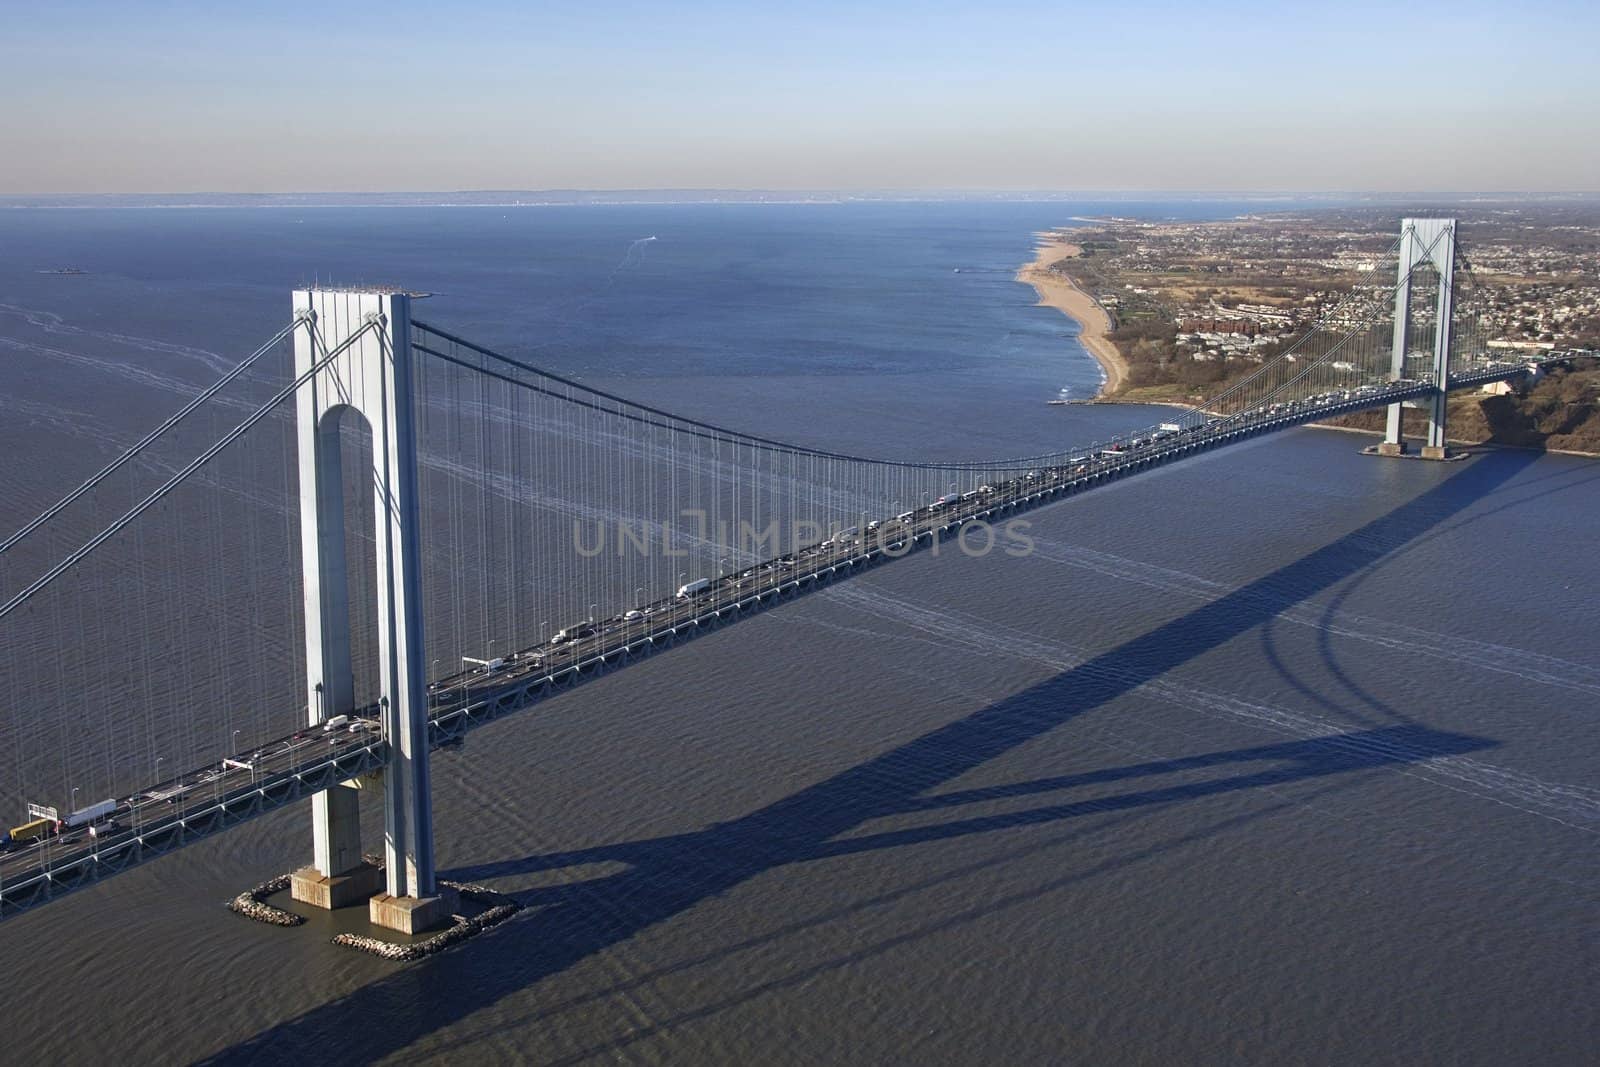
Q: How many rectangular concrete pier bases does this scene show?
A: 4